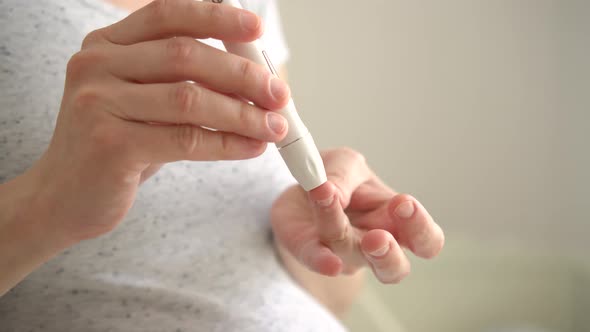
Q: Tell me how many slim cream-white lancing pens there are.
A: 1